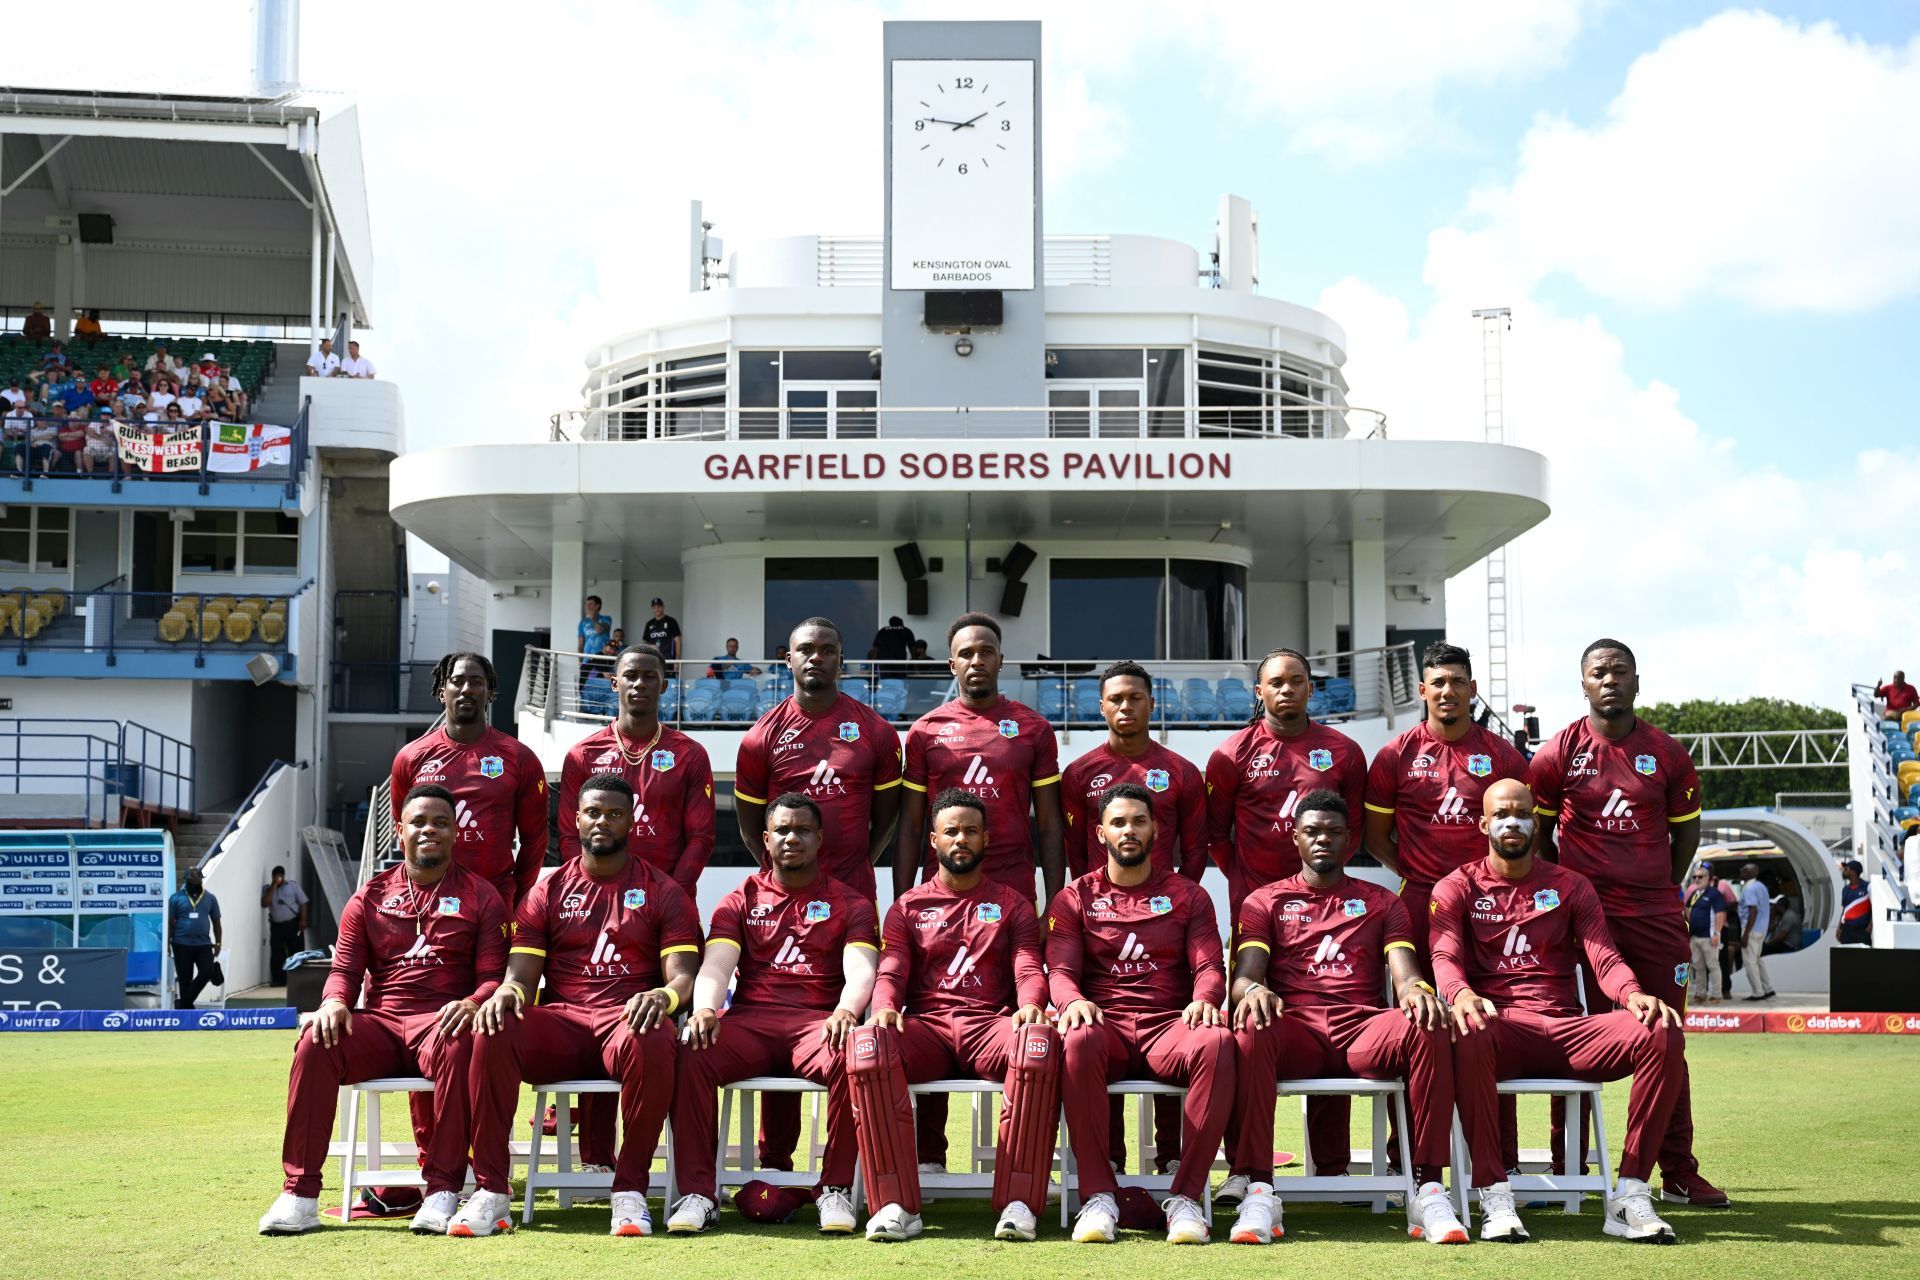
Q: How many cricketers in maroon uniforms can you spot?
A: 15